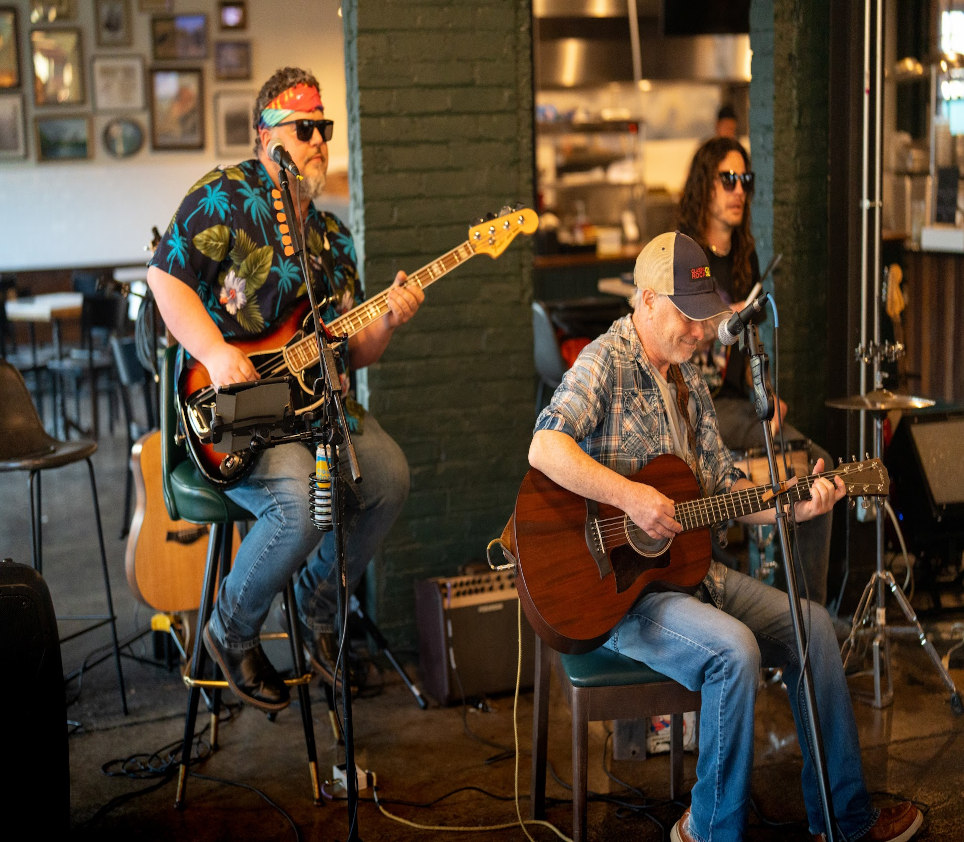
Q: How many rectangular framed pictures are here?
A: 13